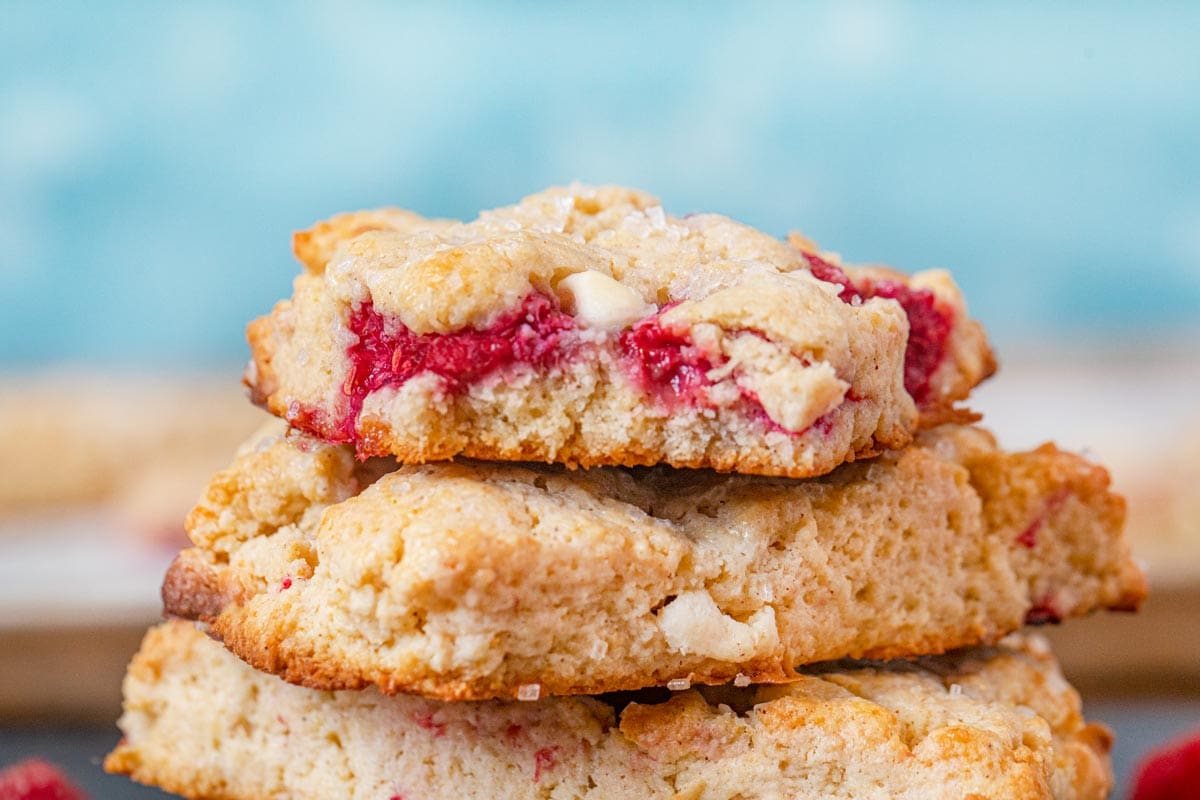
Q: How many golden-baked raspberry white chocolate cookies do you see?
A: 3